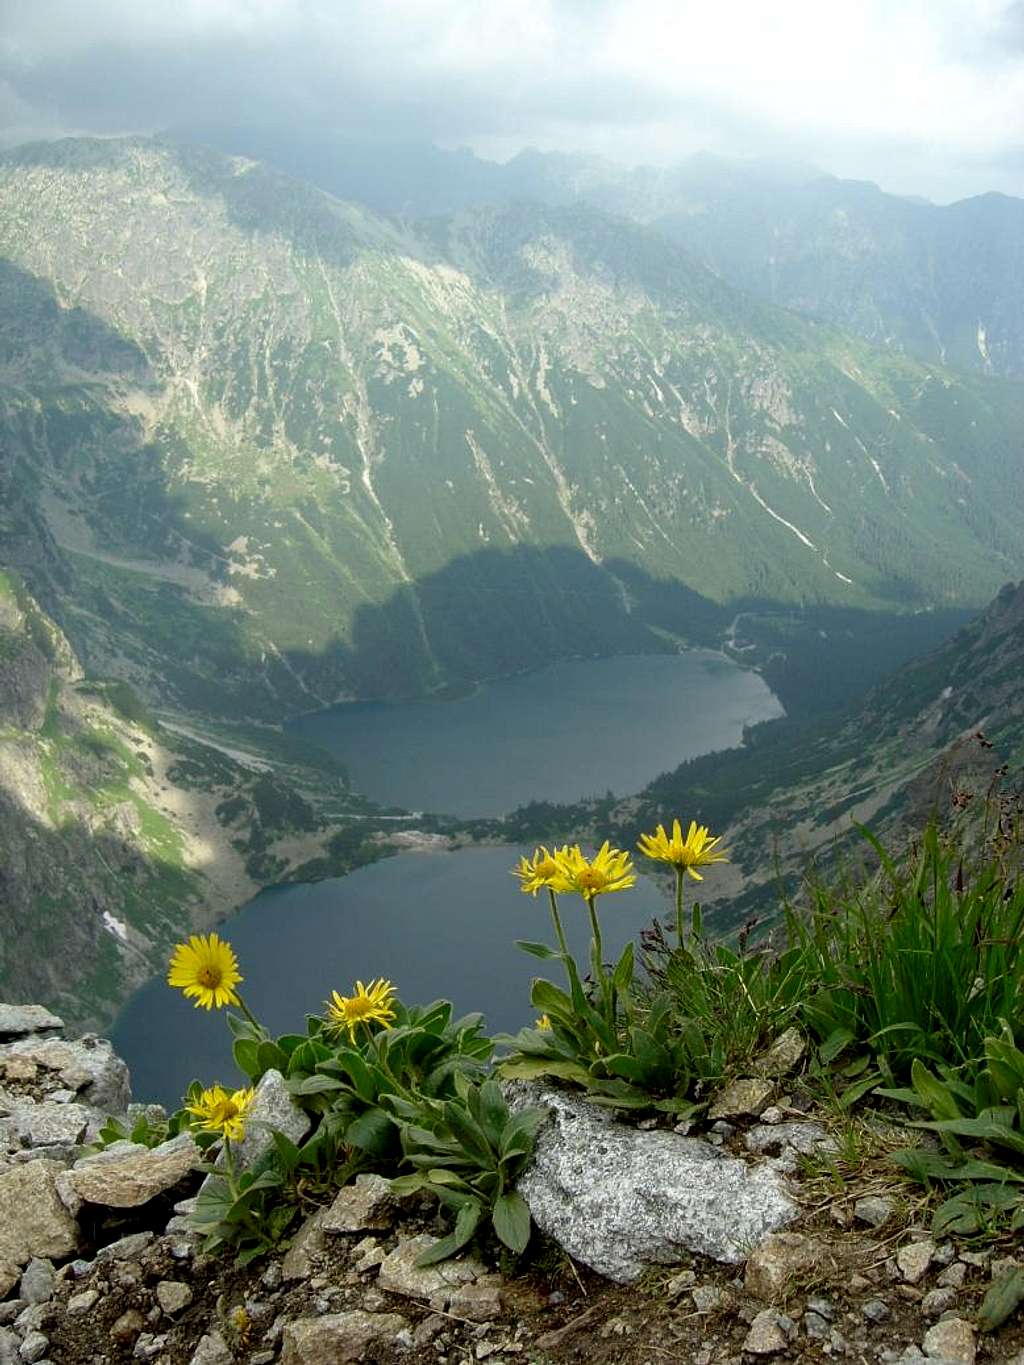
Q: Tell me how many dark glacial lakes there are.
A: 2